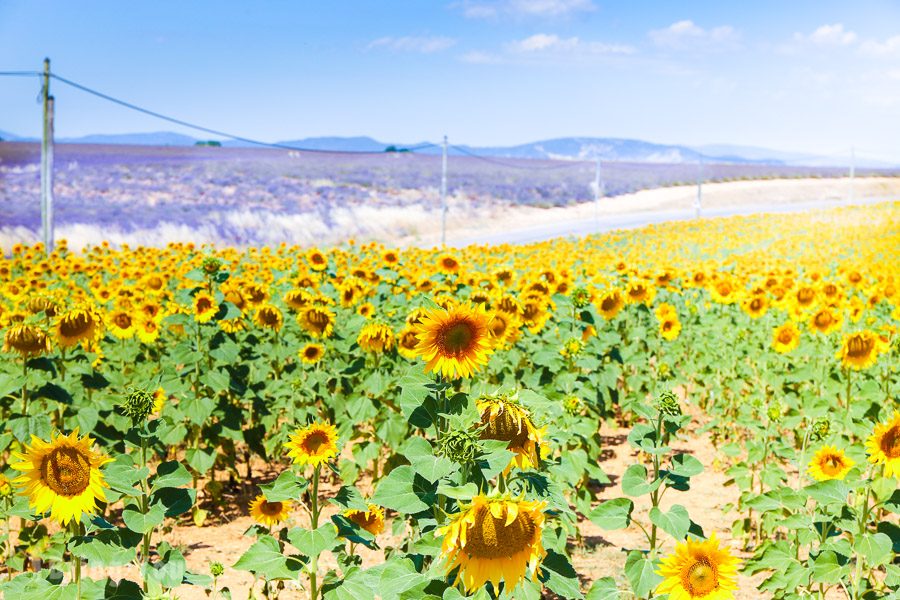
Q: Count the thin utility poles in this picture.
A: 5